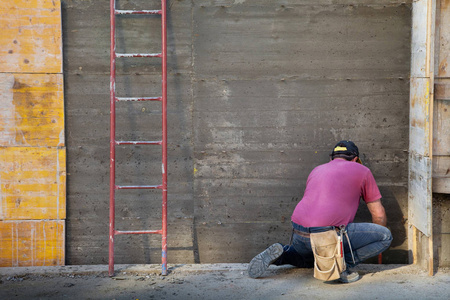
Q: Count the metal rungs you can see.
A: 6